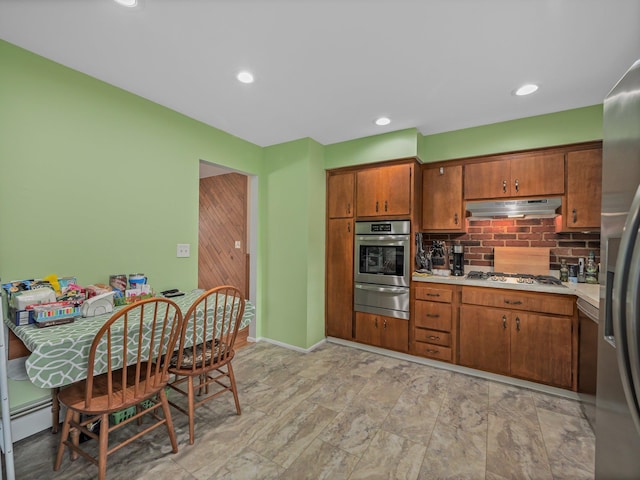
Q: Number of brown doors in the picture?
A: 12